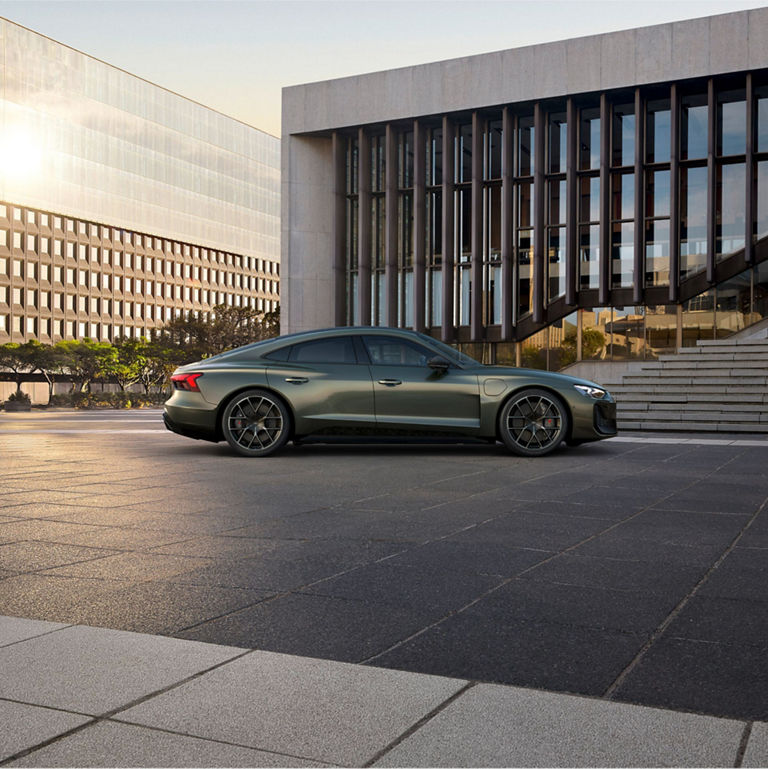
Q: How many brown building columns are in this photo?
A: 14